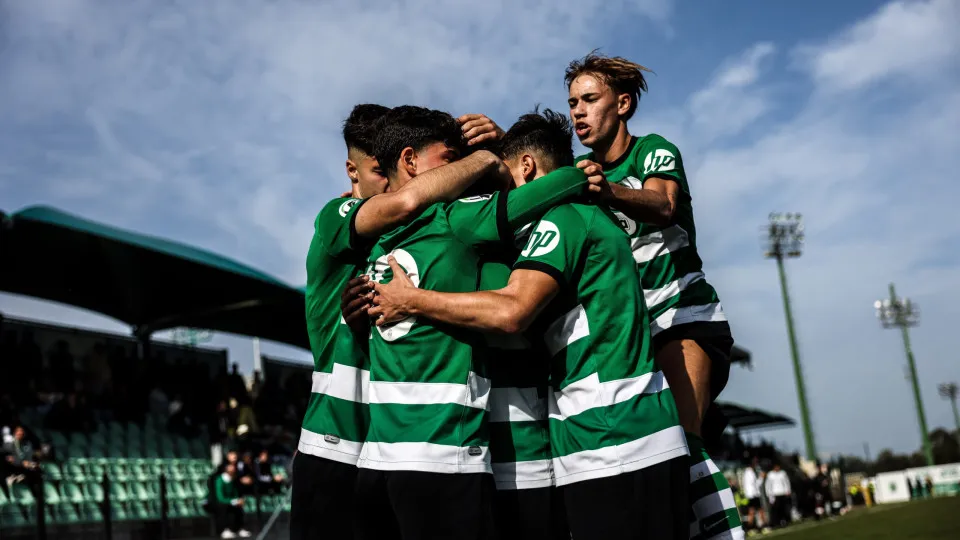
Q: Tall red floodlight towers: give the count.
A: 0